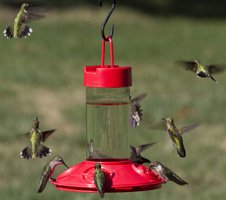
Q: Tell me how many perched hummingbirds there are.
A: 3